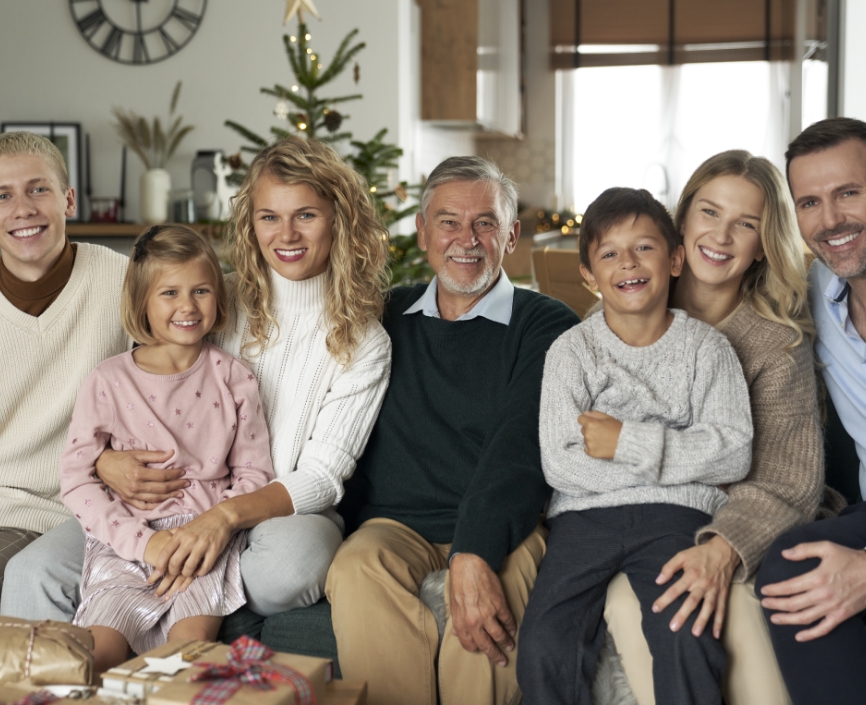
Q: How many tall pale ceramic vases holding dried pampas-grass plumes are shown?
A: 1